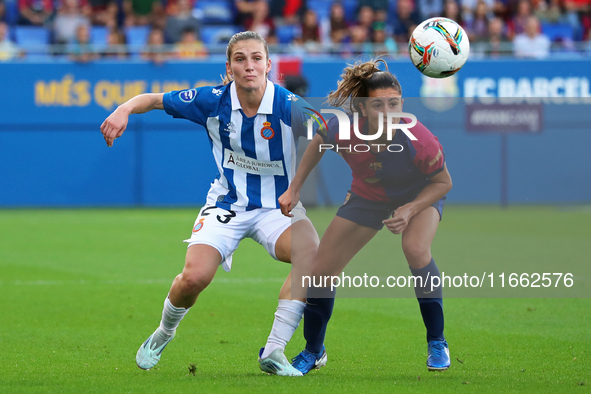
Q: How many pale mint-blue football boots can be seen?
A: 2